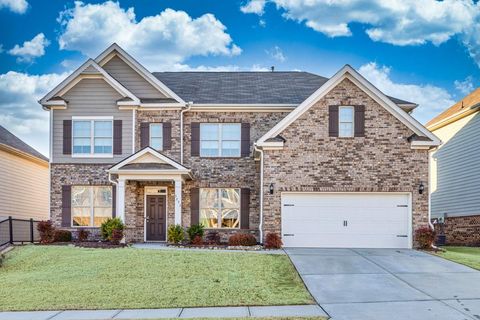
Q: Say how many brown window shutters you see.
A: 12